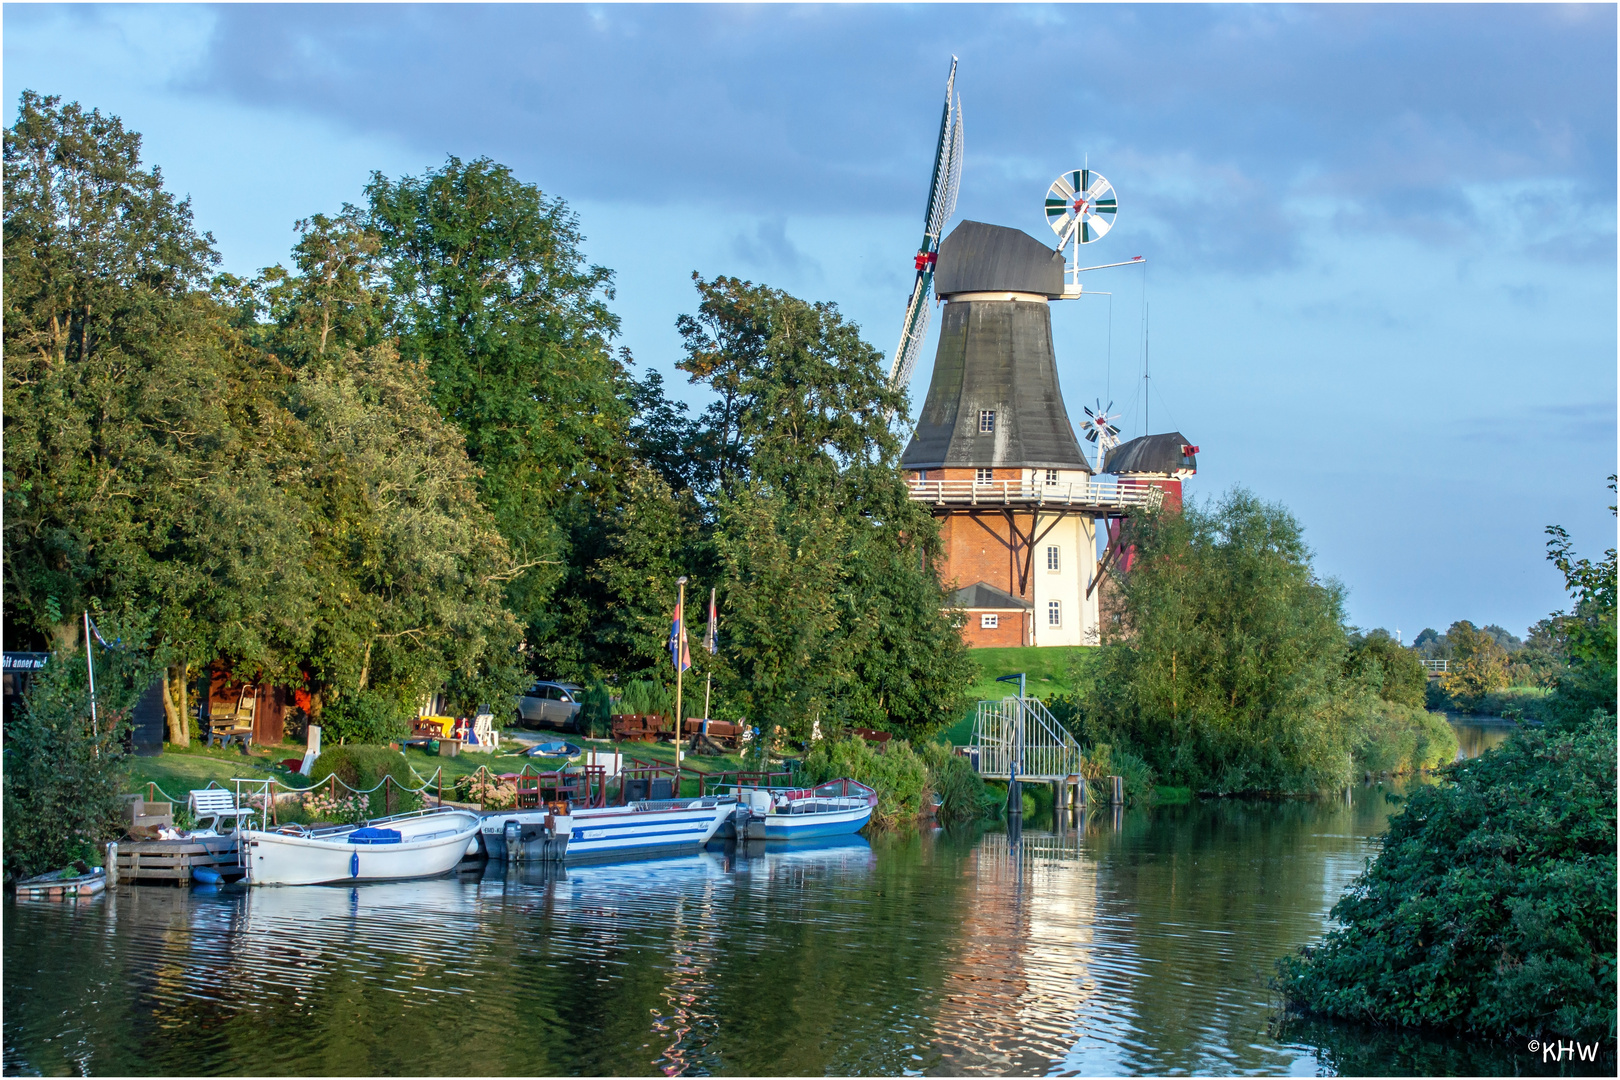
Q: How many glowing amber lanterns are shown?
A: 0